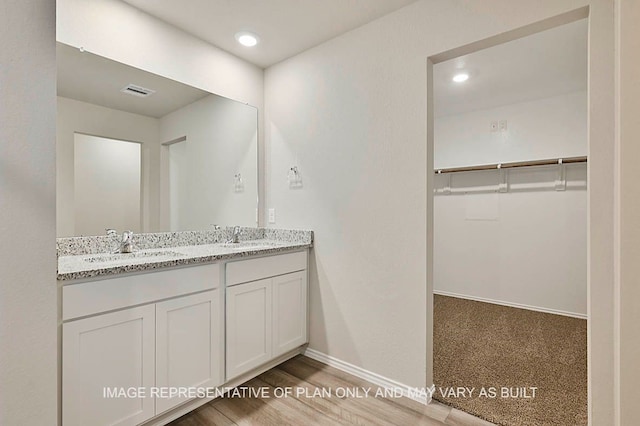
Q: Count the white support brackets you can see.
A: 3